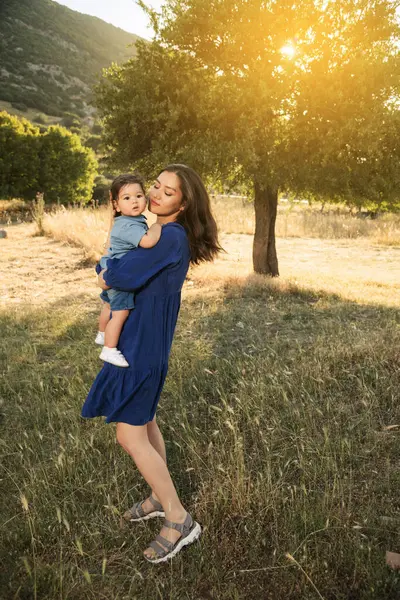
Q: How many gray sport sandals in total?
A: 2